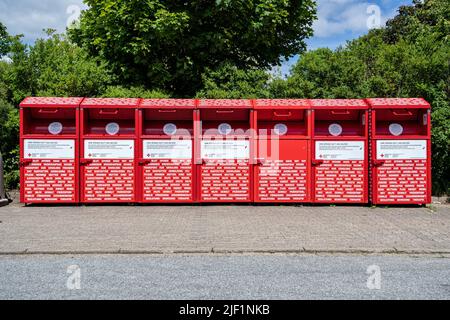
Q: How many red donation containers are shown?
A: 7